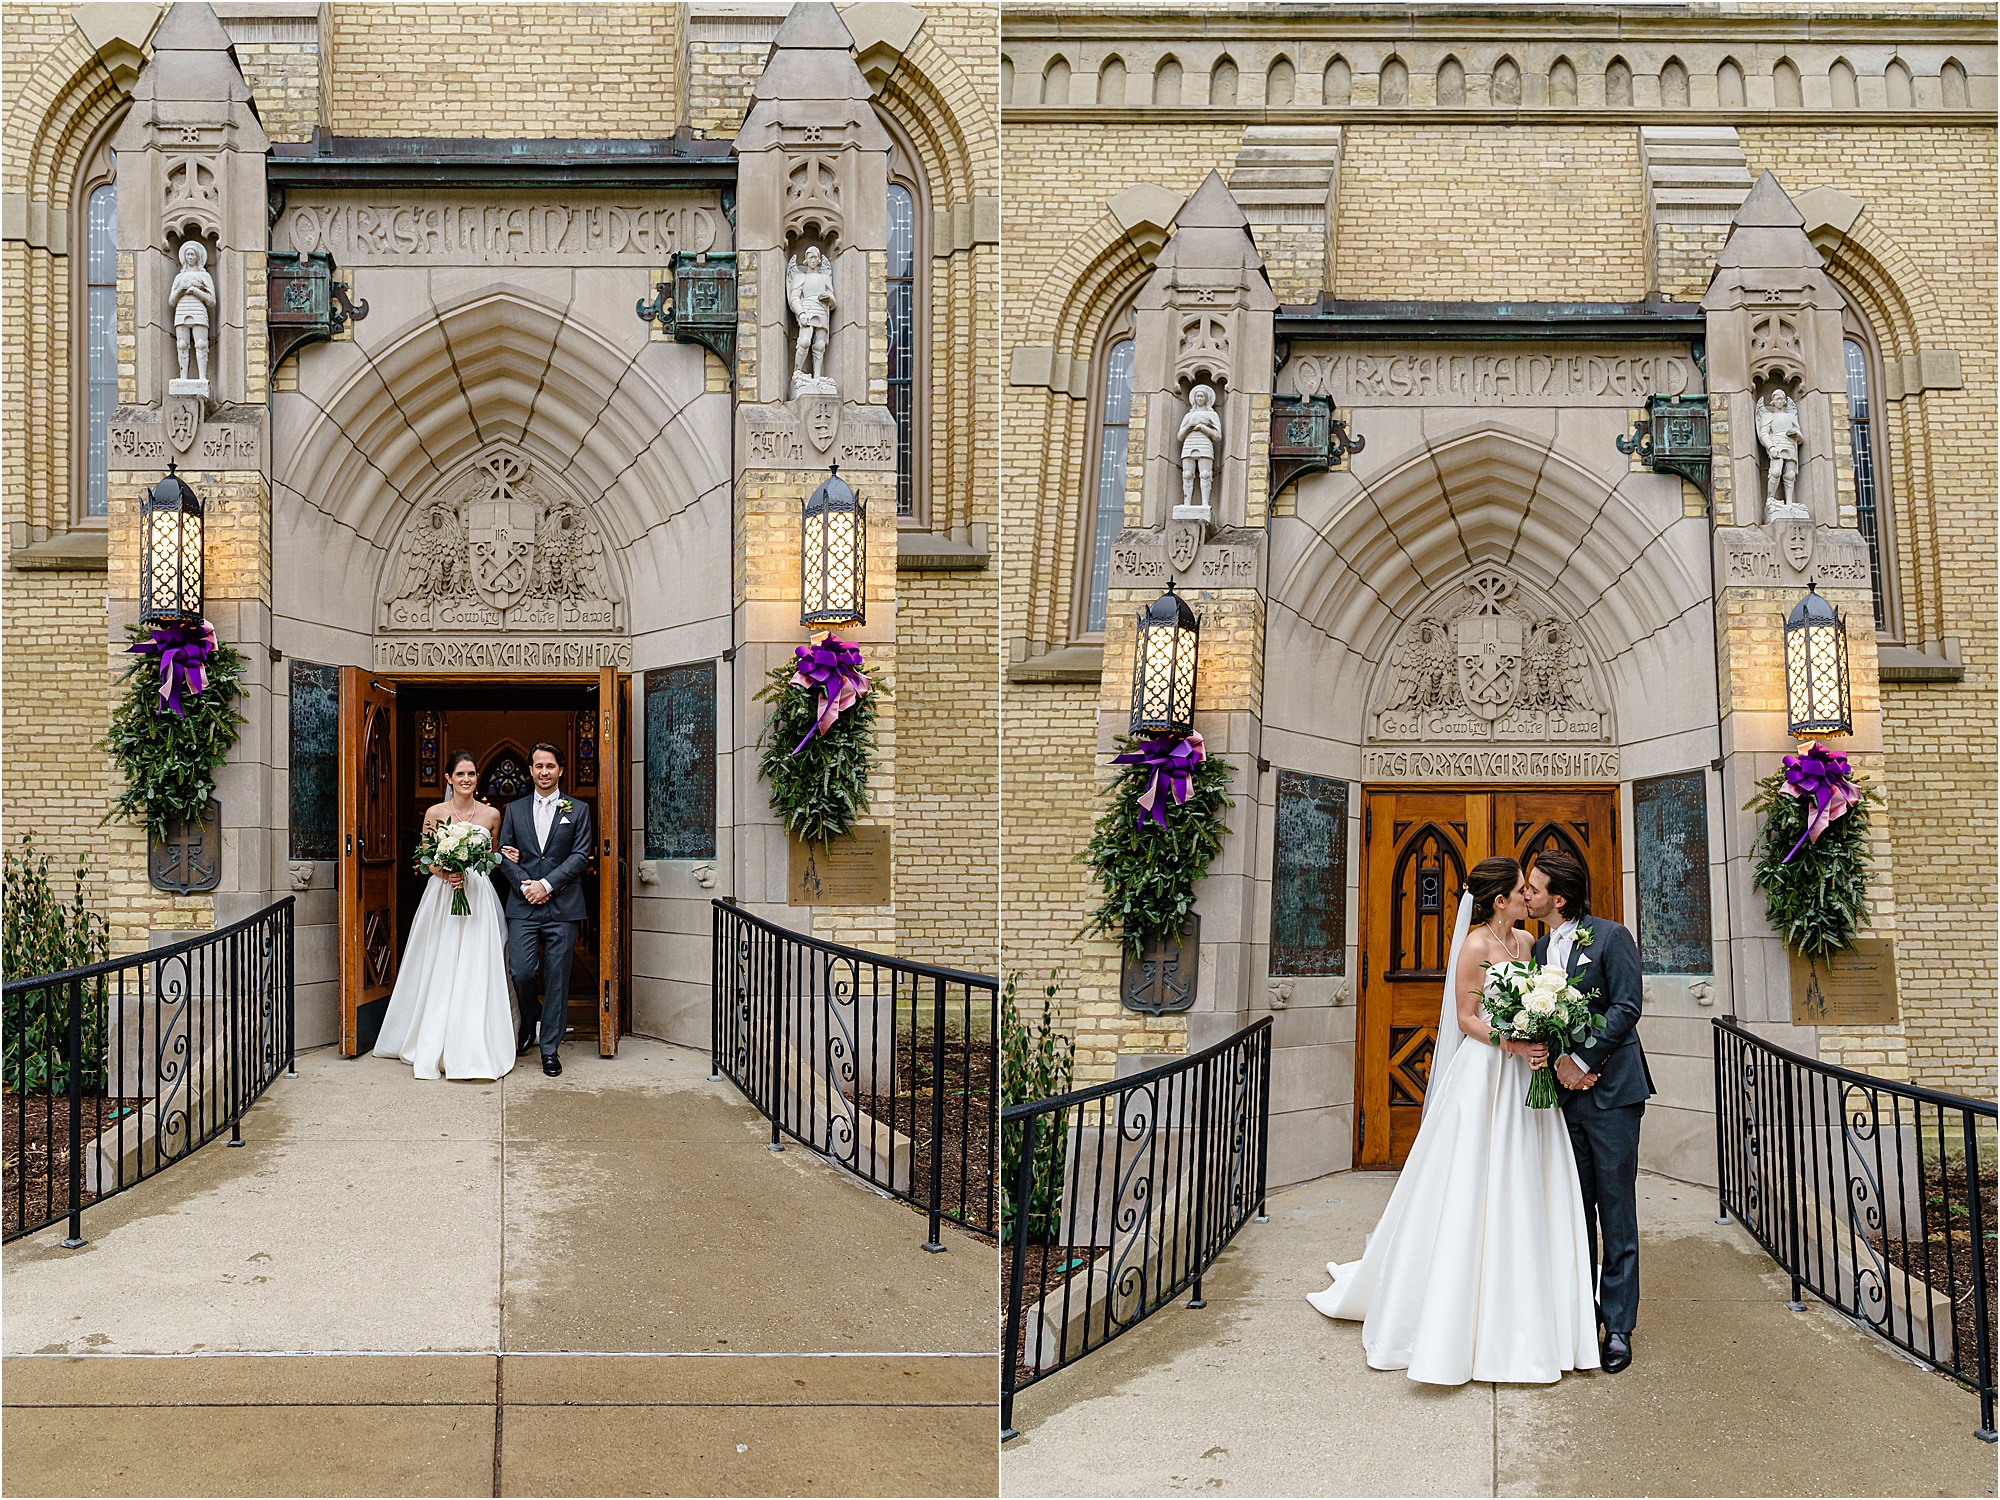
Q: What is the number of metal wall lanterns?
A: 4